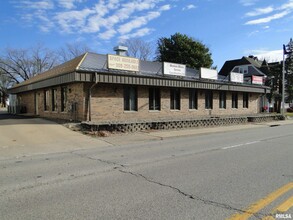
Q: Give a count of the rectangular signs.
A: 5